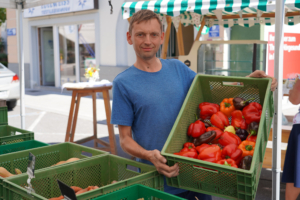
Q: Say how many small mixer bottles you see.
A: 0